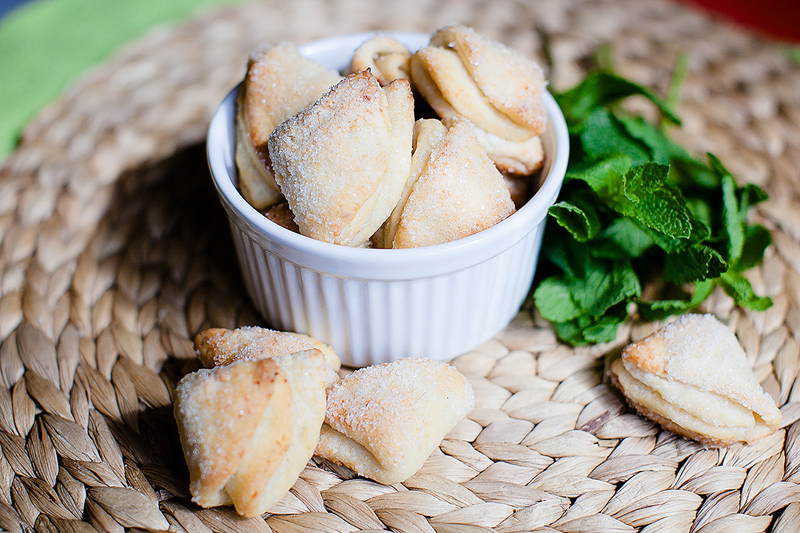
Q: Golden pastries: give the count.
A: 9